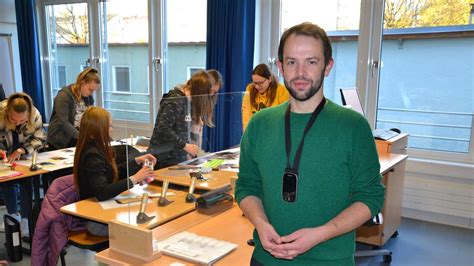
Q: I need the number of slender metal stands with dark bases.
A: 4